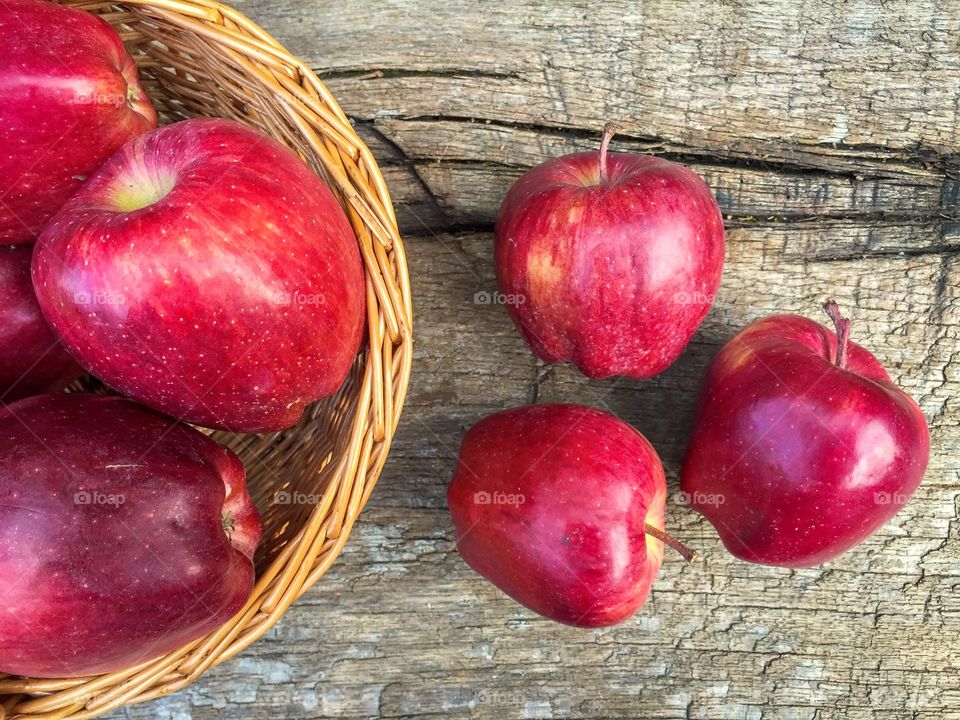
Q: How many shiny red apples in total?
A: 7